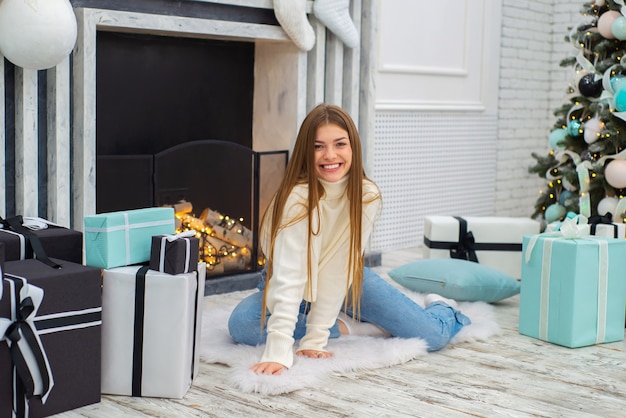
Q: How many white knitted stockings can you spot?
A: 2